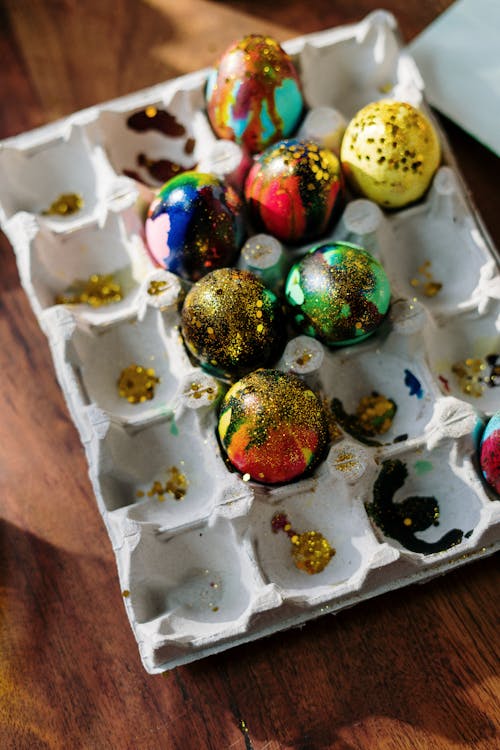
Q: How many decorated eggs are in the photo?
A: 8